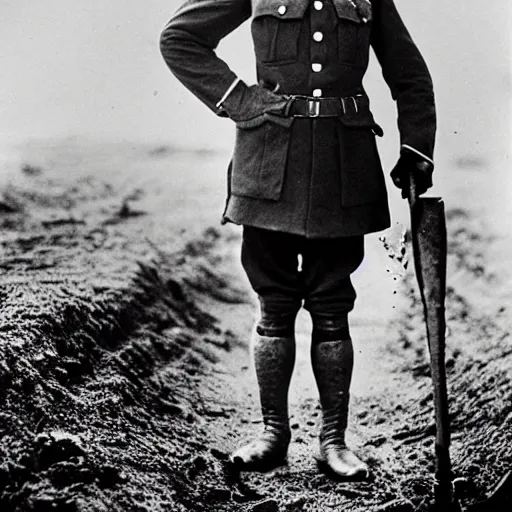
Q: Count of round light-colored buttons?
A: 5